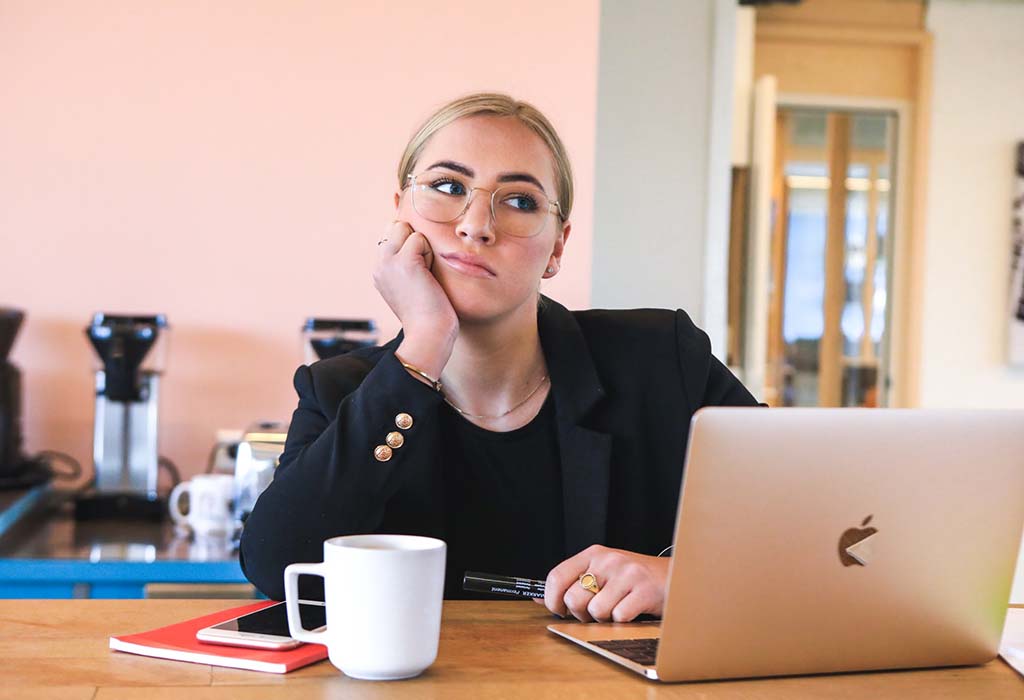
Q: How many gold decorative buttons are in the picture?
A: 3